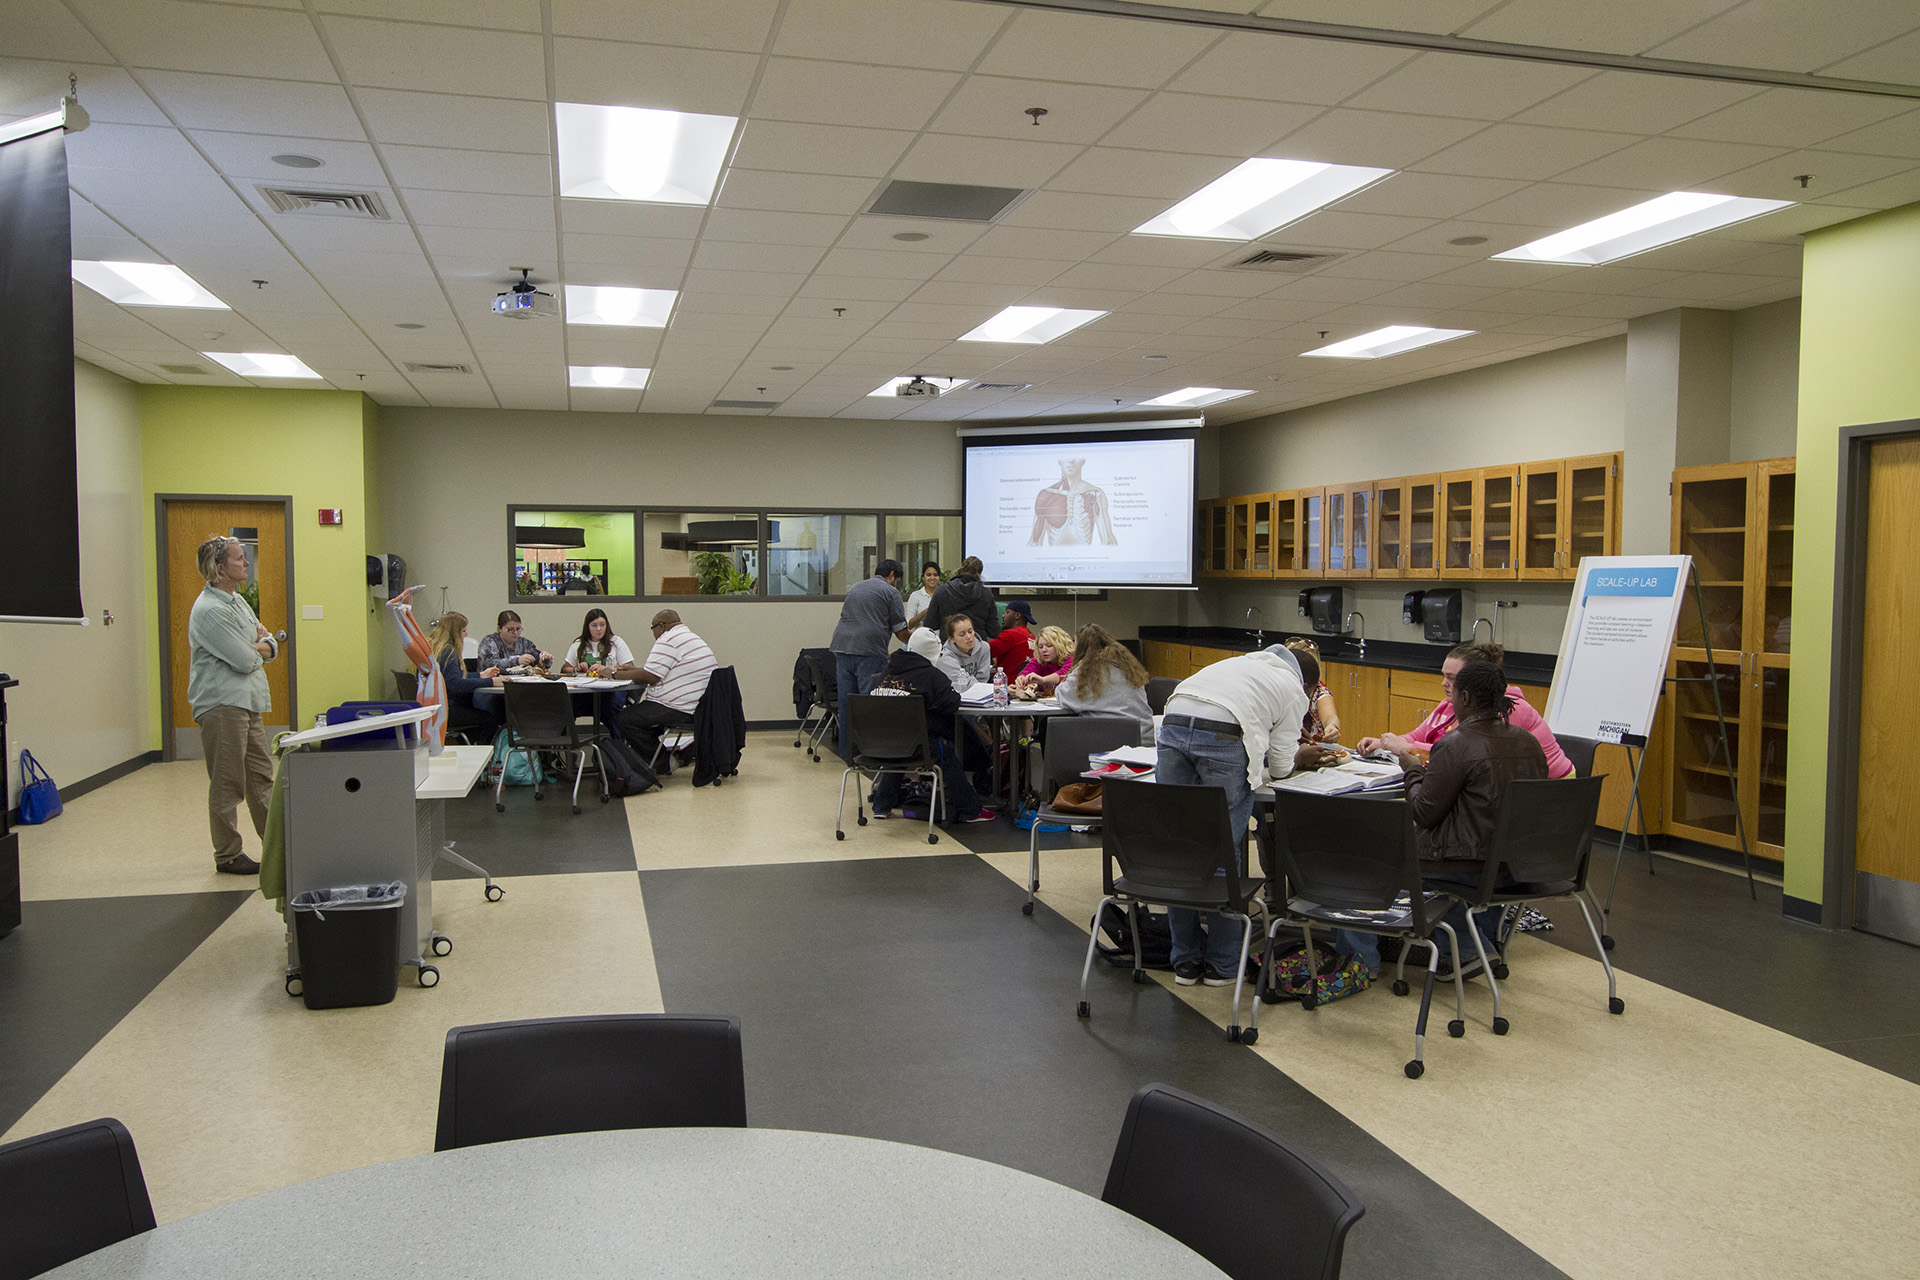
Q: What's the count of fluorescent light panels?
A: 11